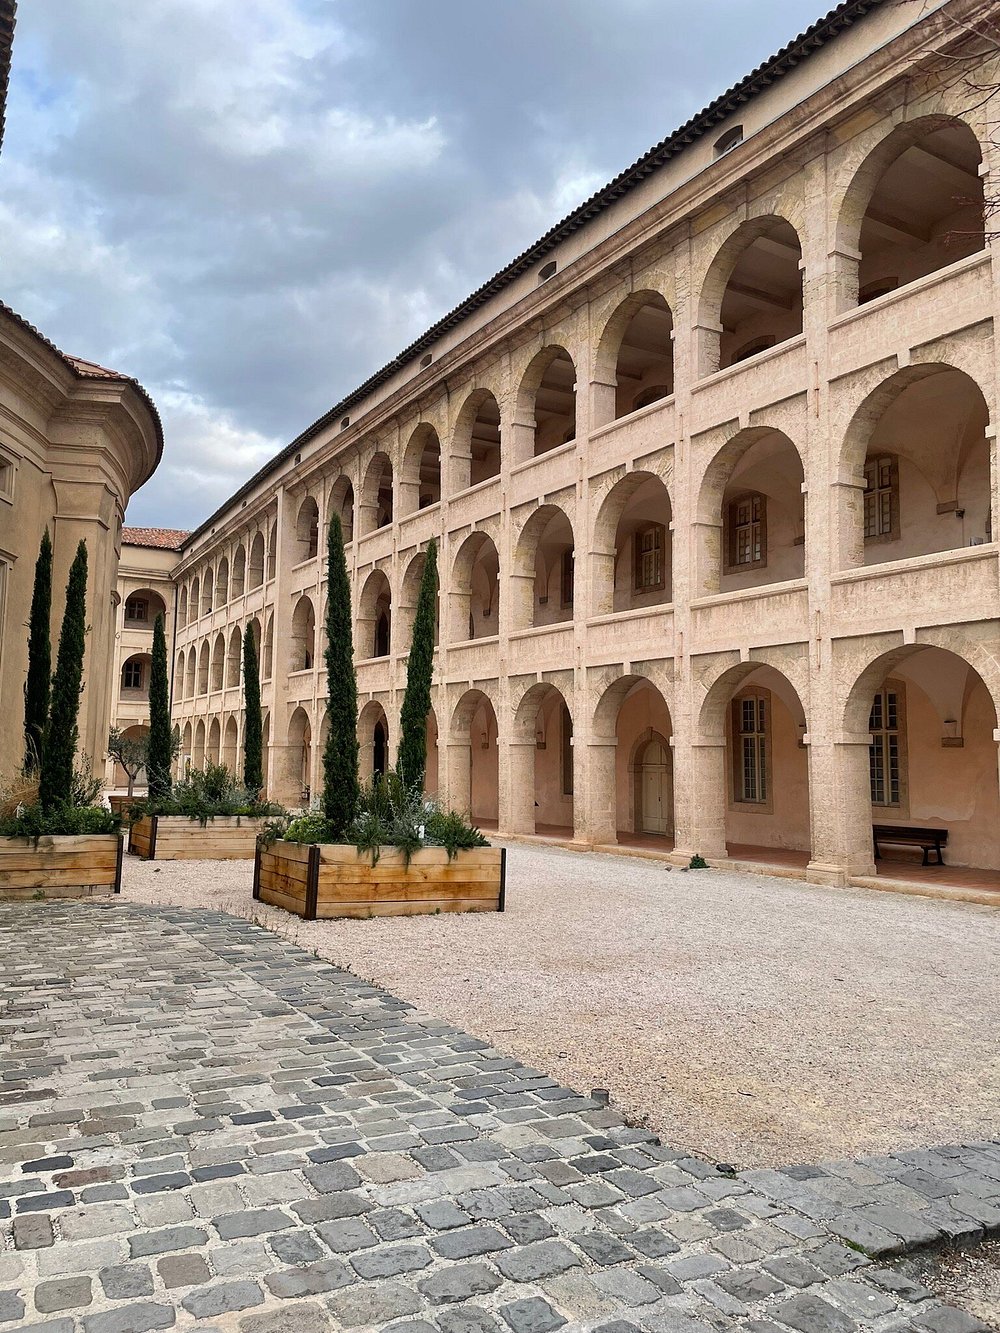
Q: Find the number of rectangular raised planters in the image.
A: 3